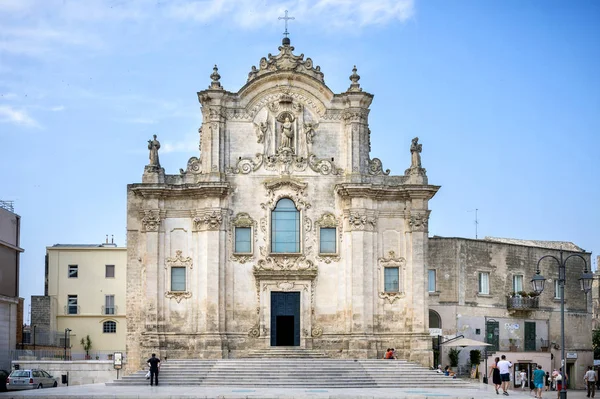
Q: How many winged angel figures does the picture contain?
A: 2